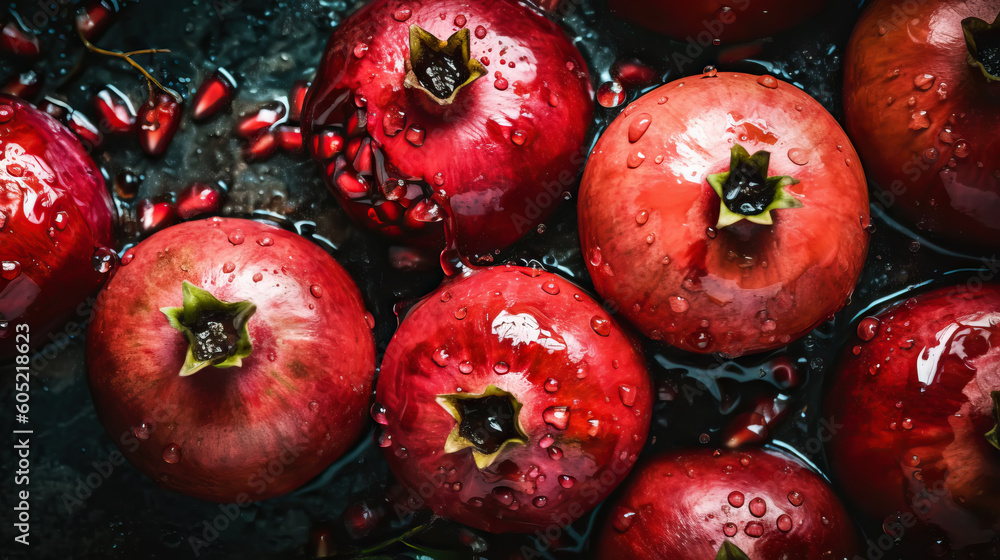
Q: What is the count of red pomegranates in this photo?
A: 9